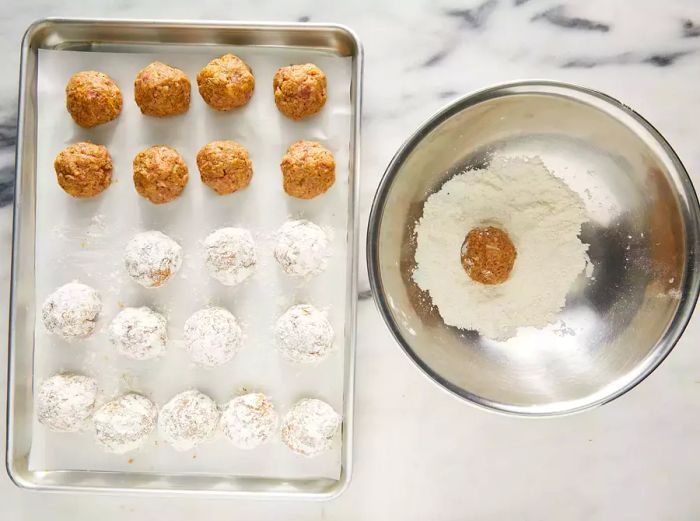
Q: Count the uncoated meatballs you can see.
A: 9